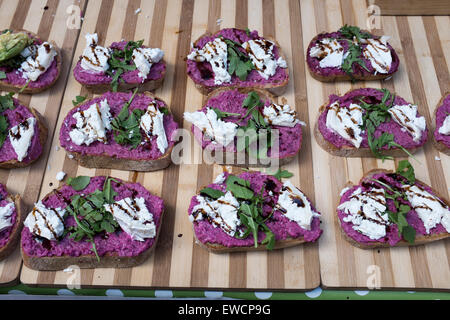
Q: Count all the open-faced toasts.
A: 13